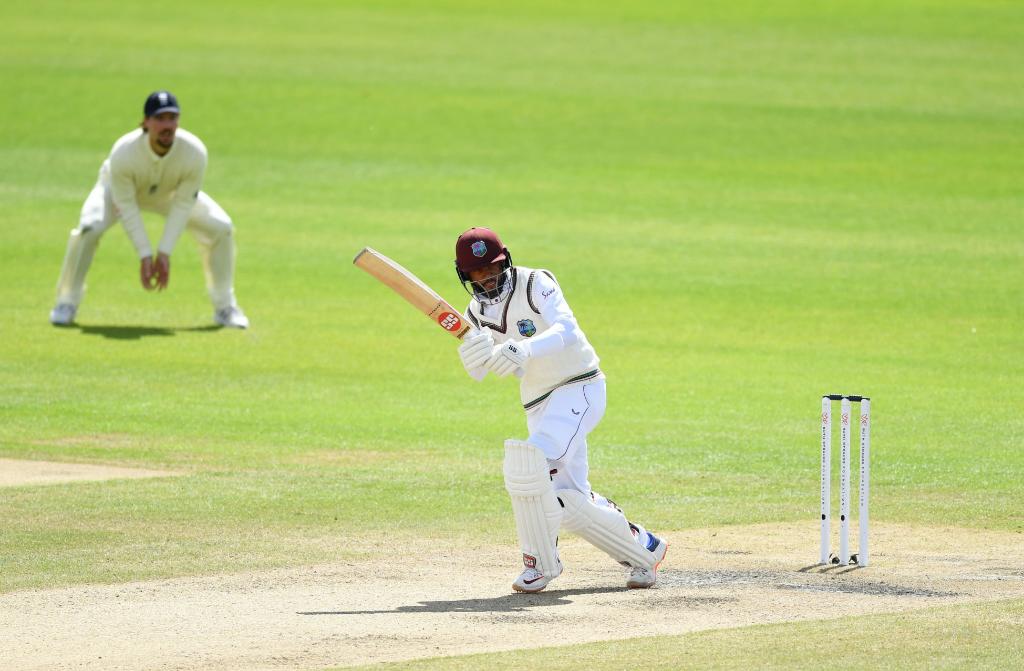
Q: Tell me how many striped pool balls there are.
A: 0